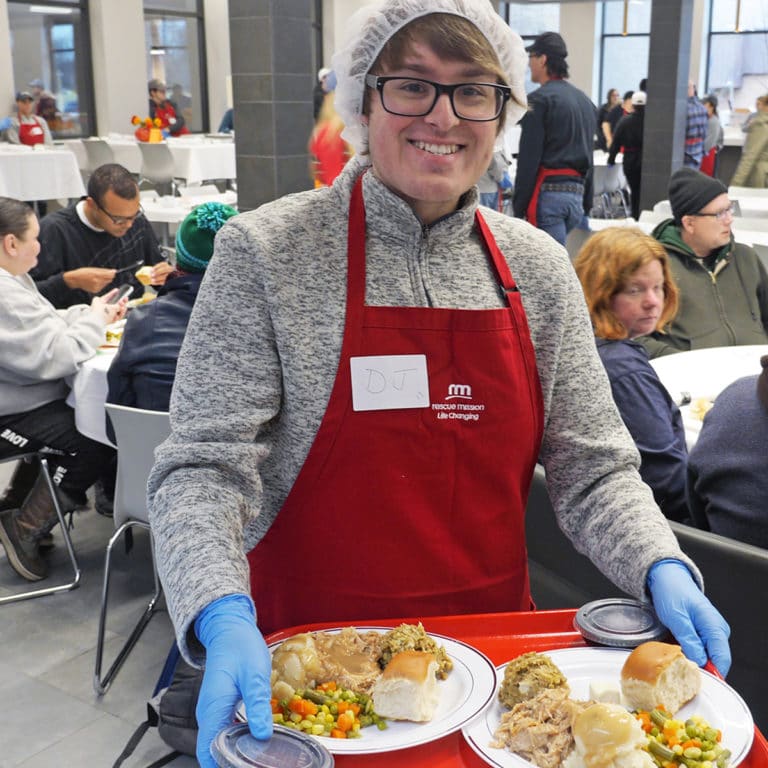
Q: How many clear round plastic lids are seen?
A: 2